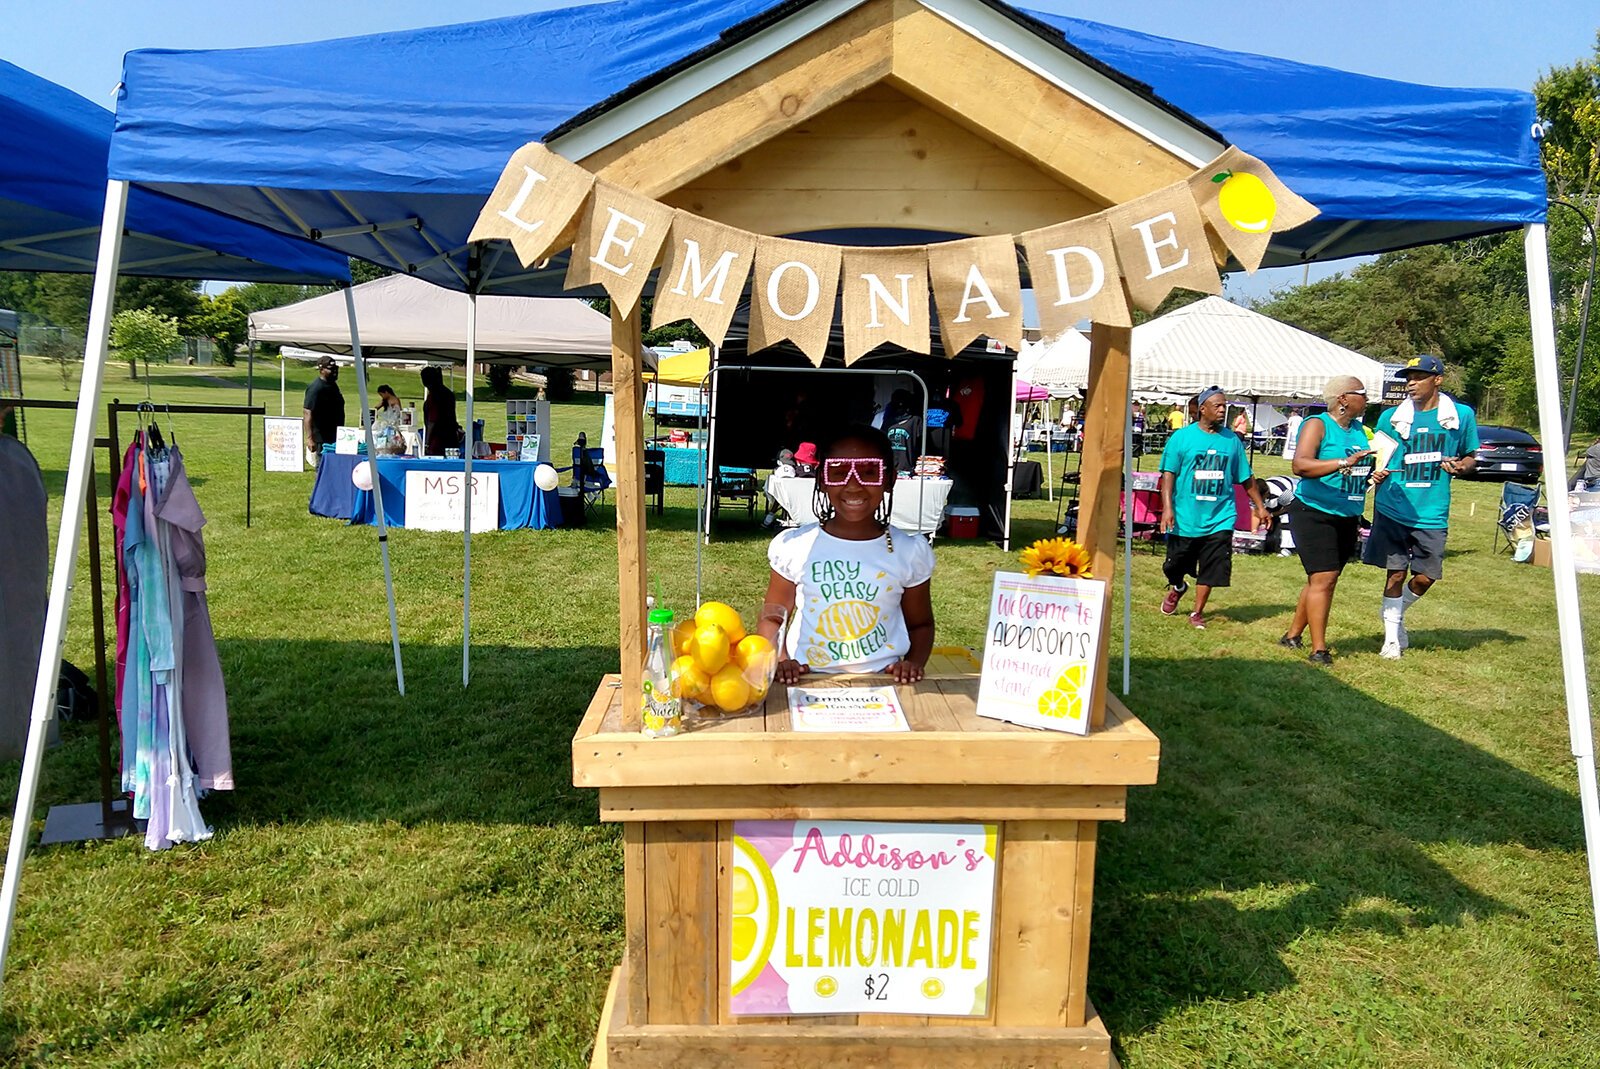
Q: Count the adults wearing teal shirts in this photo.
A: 3